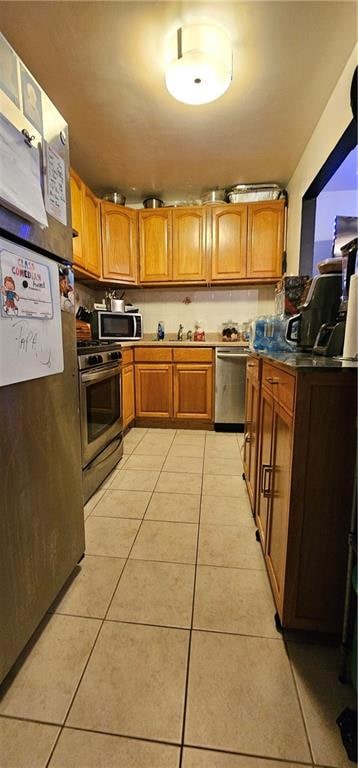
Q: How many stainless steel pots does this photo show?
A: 3